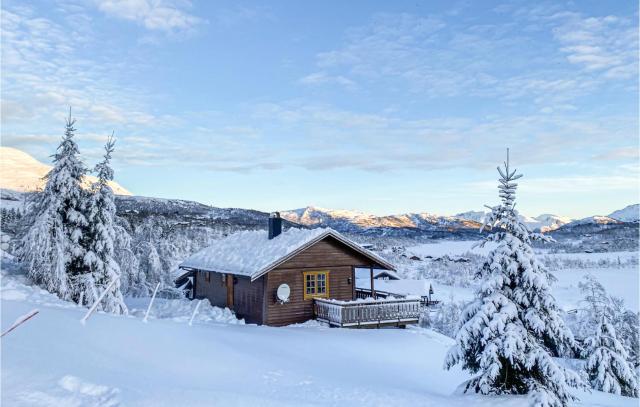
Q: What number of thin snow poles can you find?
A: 4